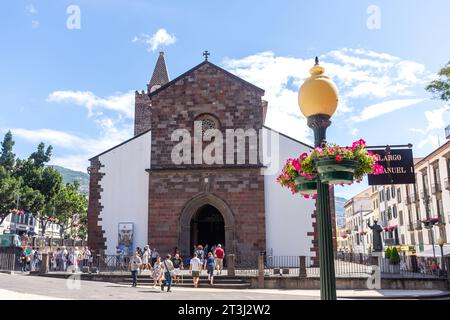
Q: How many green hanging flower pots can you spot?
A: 2